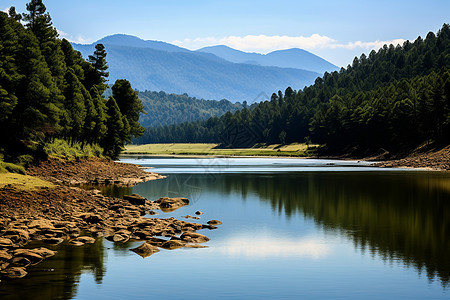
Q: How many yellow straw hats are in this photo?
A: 0